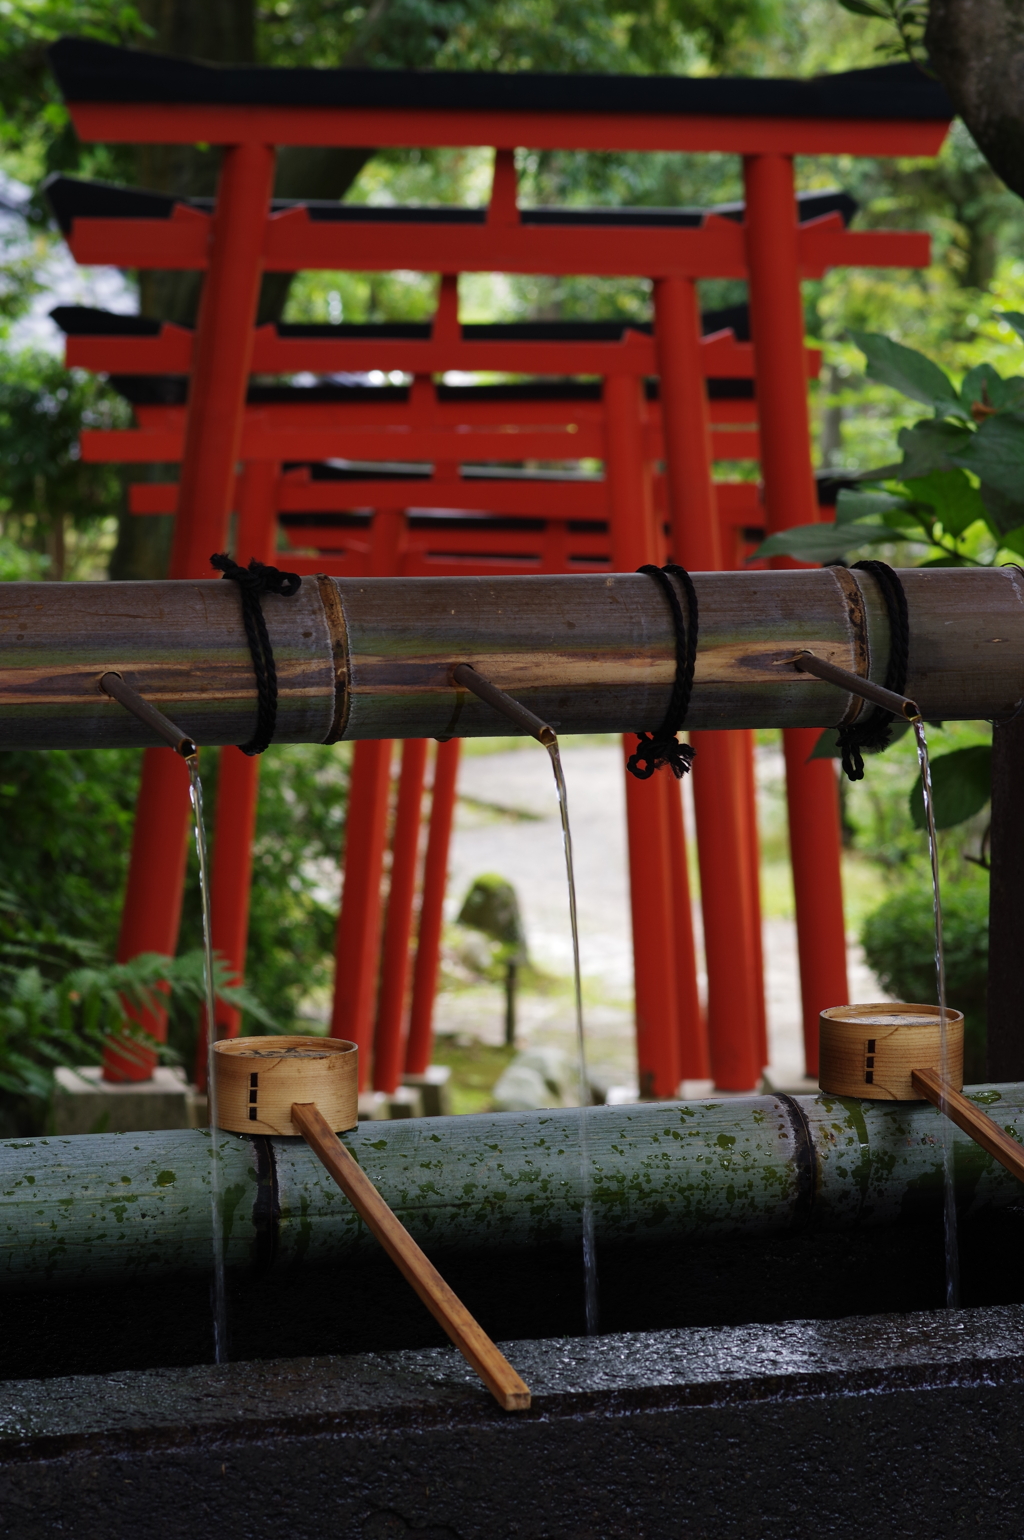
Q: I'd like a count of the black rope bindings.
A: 3